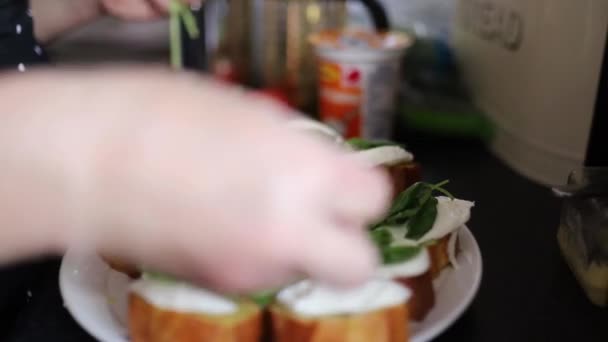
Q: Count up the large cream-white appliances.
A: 1